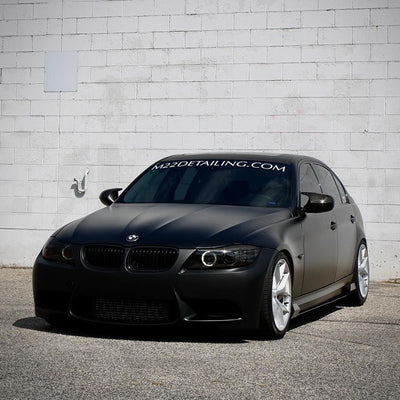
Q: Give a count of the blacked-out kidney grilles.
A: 2